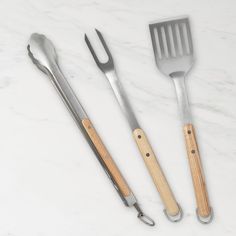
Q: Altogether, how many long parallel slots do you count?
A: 5